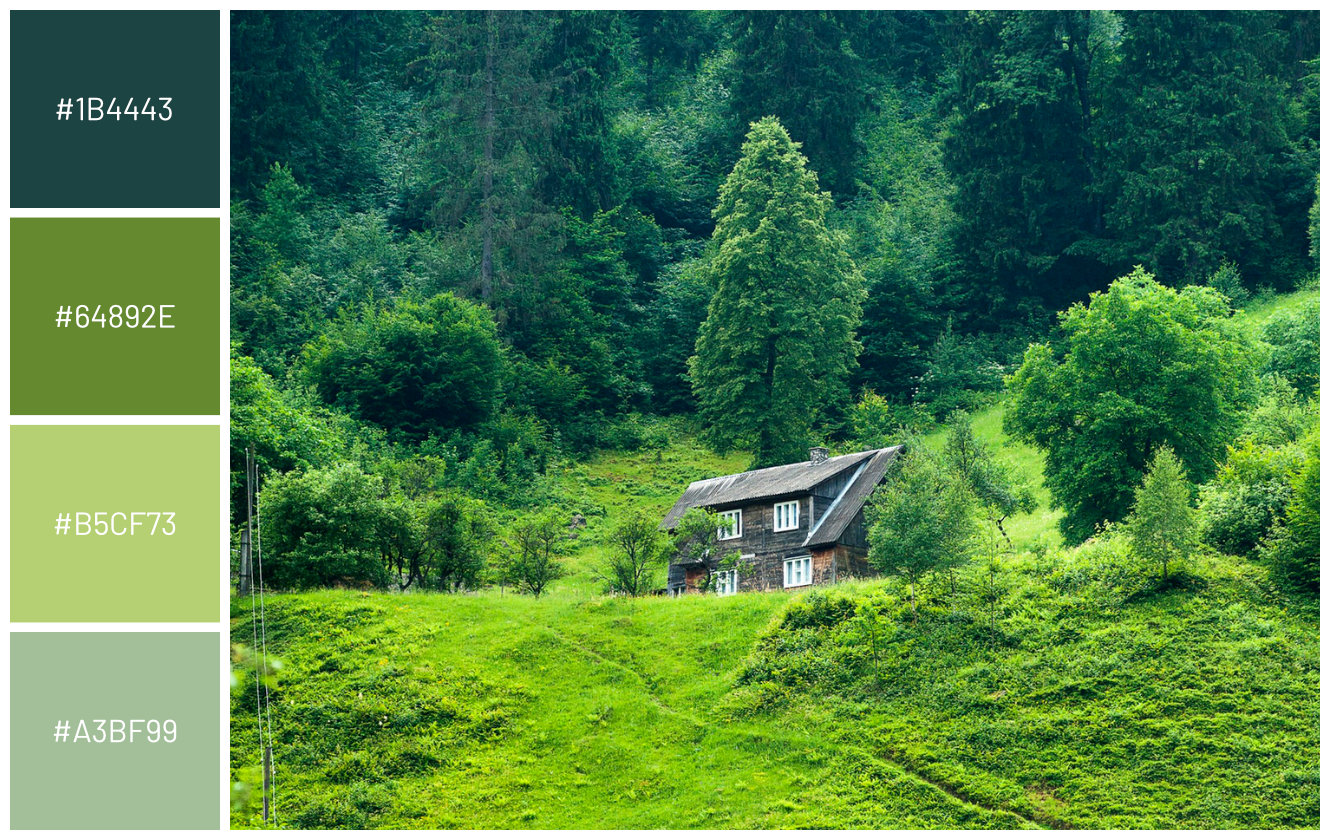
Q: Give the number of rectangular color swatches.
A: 4